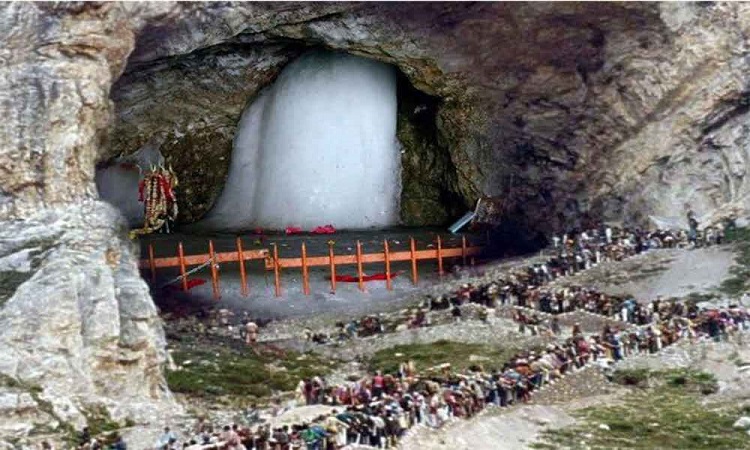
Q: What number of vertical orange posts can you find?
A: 12